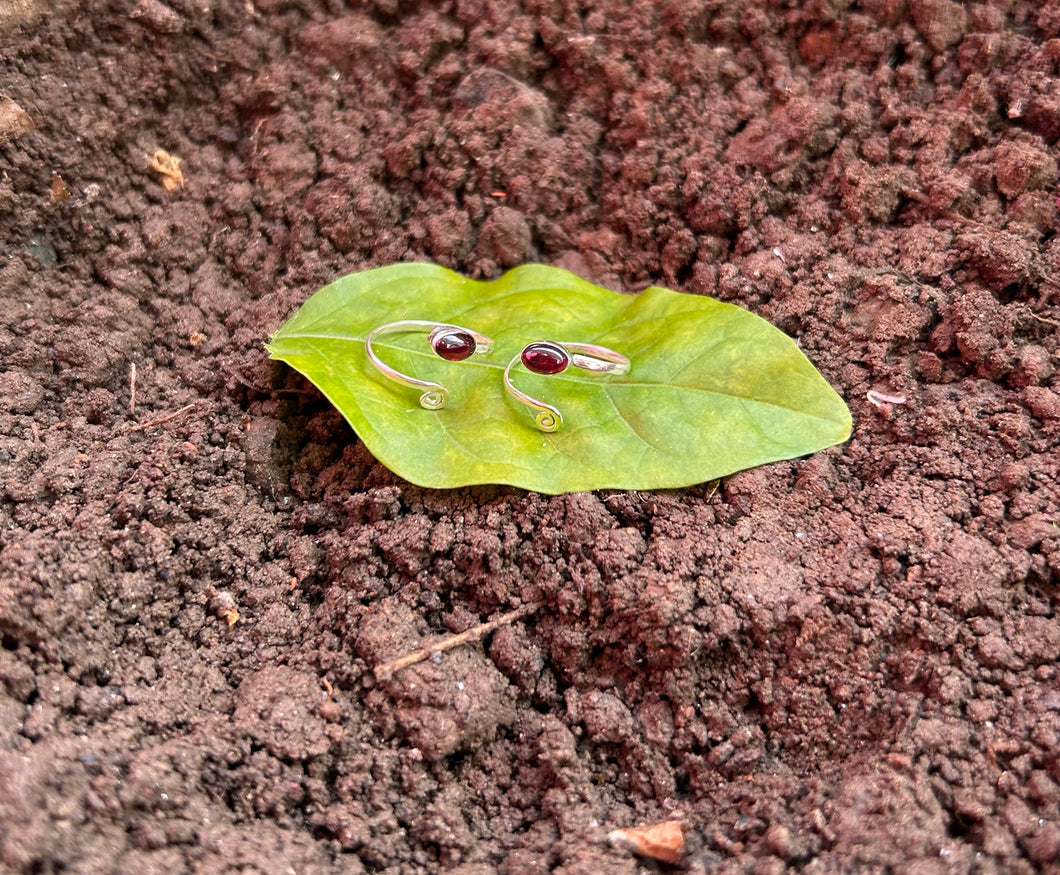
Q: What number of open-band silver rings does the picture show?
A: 2